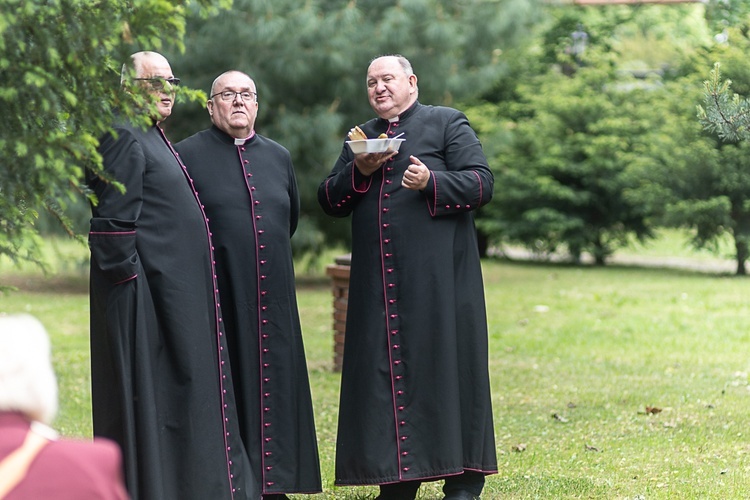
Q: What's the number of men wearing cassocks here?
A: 3